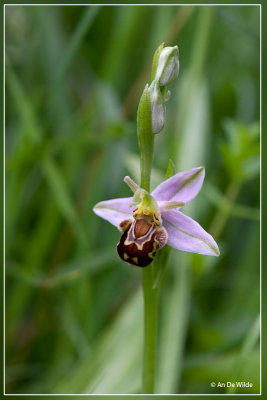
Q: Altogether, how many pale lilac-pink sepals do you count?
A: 3